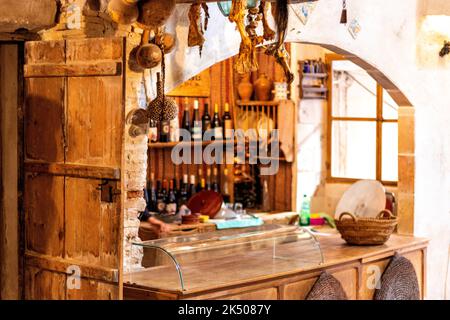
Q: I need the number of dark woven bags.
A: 2